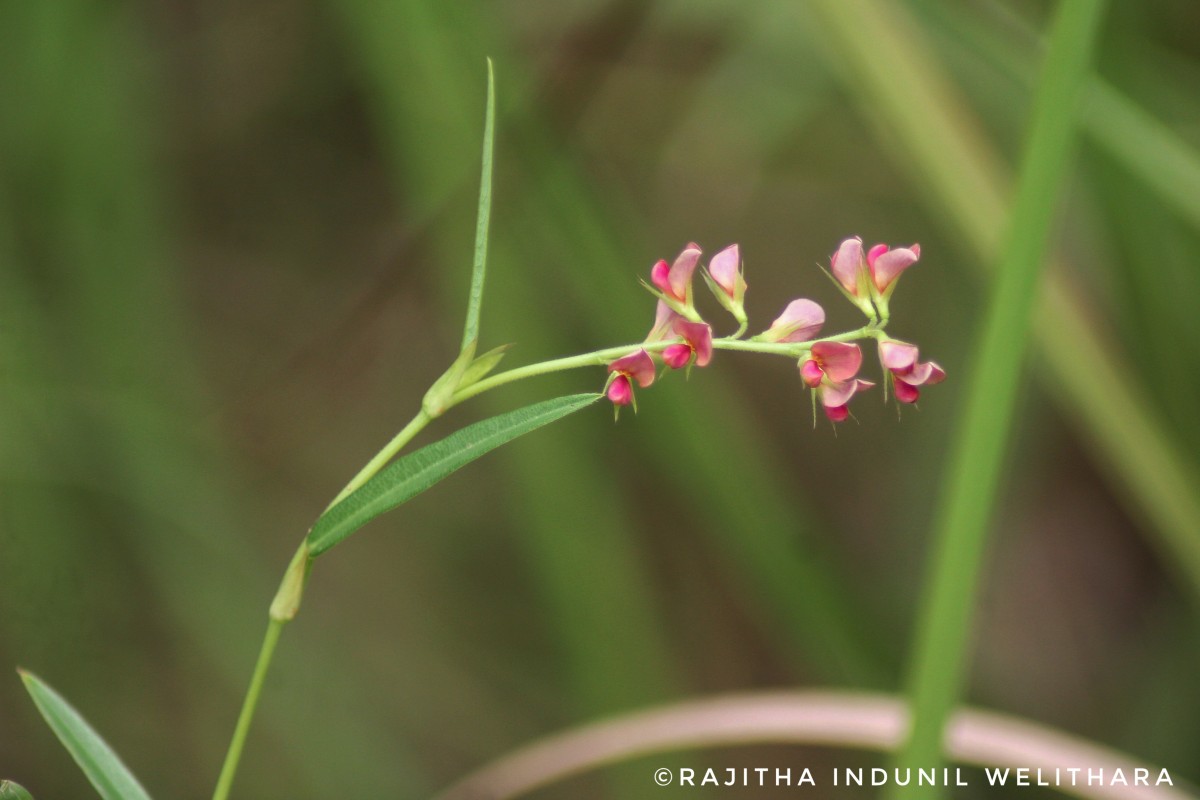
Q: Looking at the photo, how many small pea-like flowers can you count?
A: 12